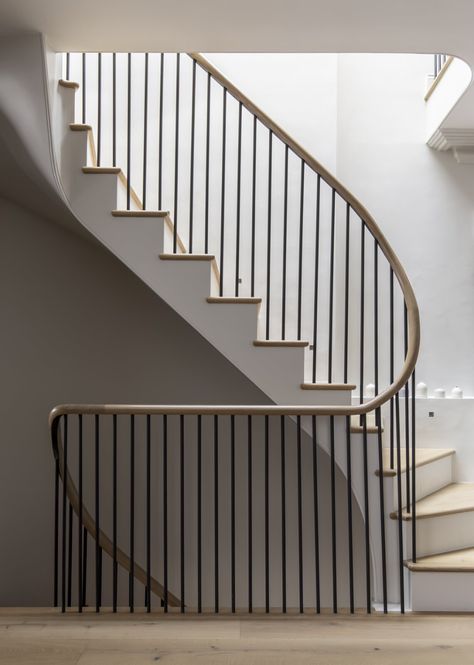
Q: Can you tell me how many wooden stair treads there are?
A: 12